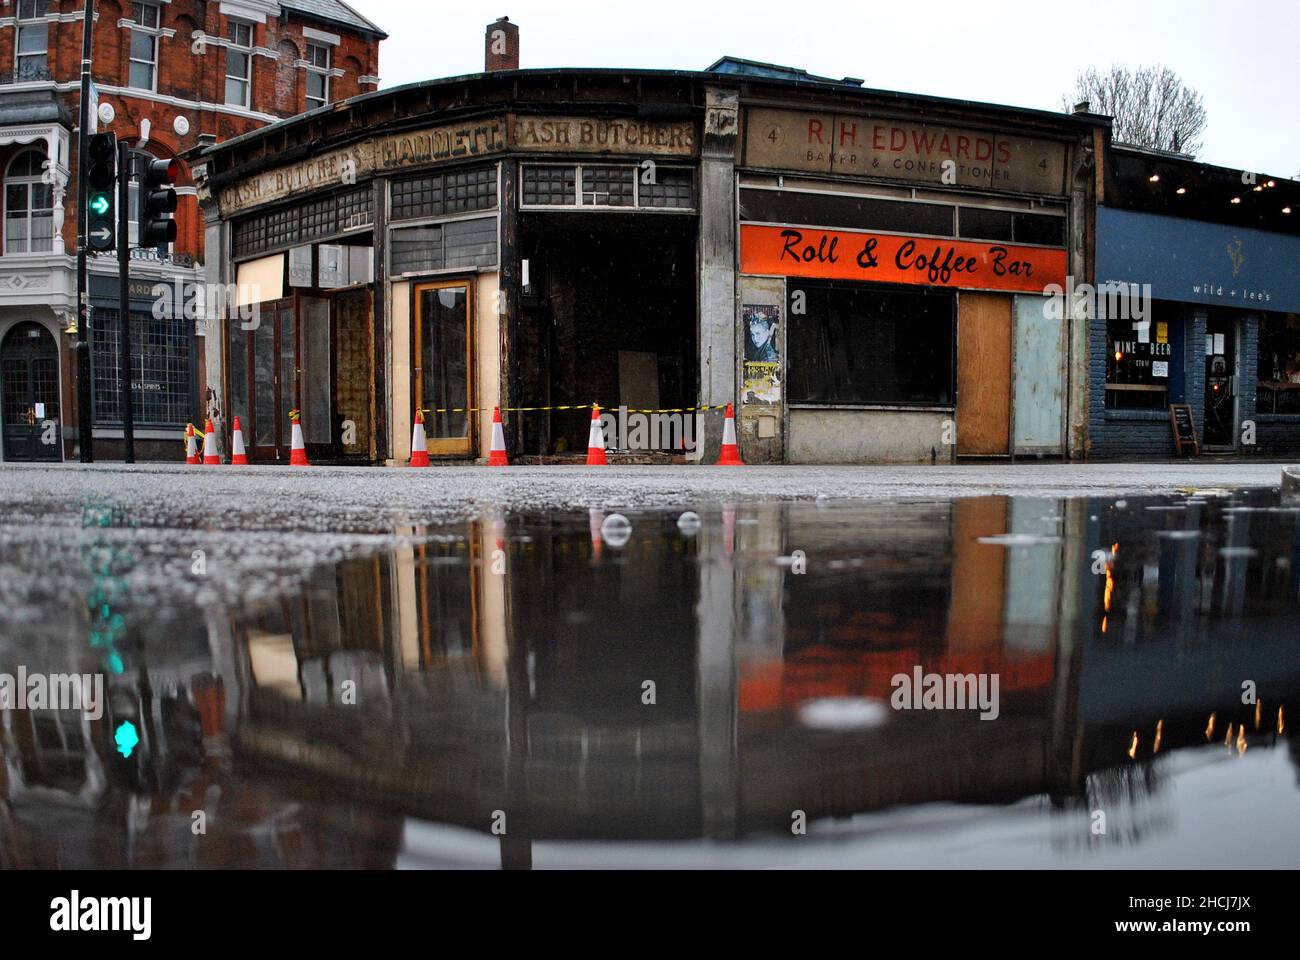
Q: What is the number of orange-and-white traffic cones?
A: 8